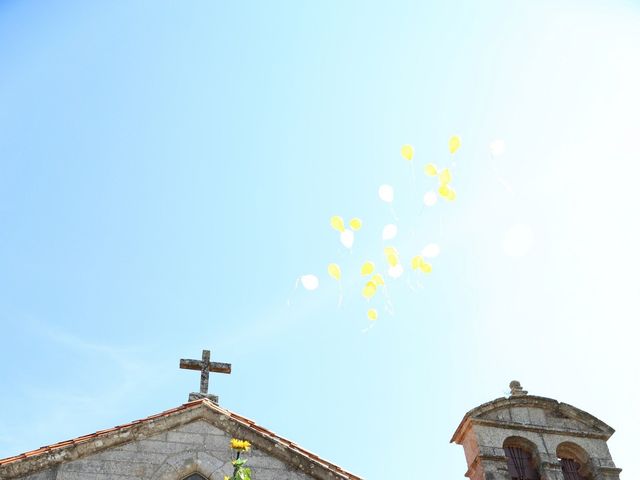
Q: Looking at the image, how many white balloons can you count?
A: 8